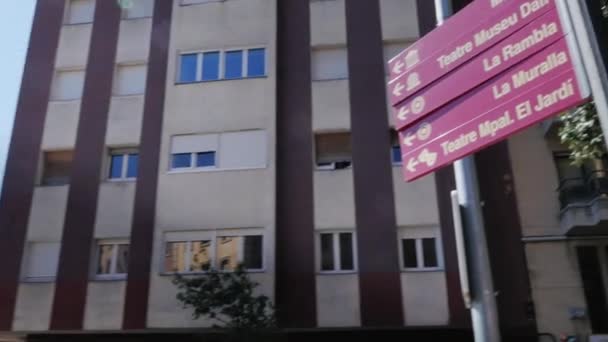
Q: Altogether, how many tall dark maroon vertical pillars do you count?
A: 6